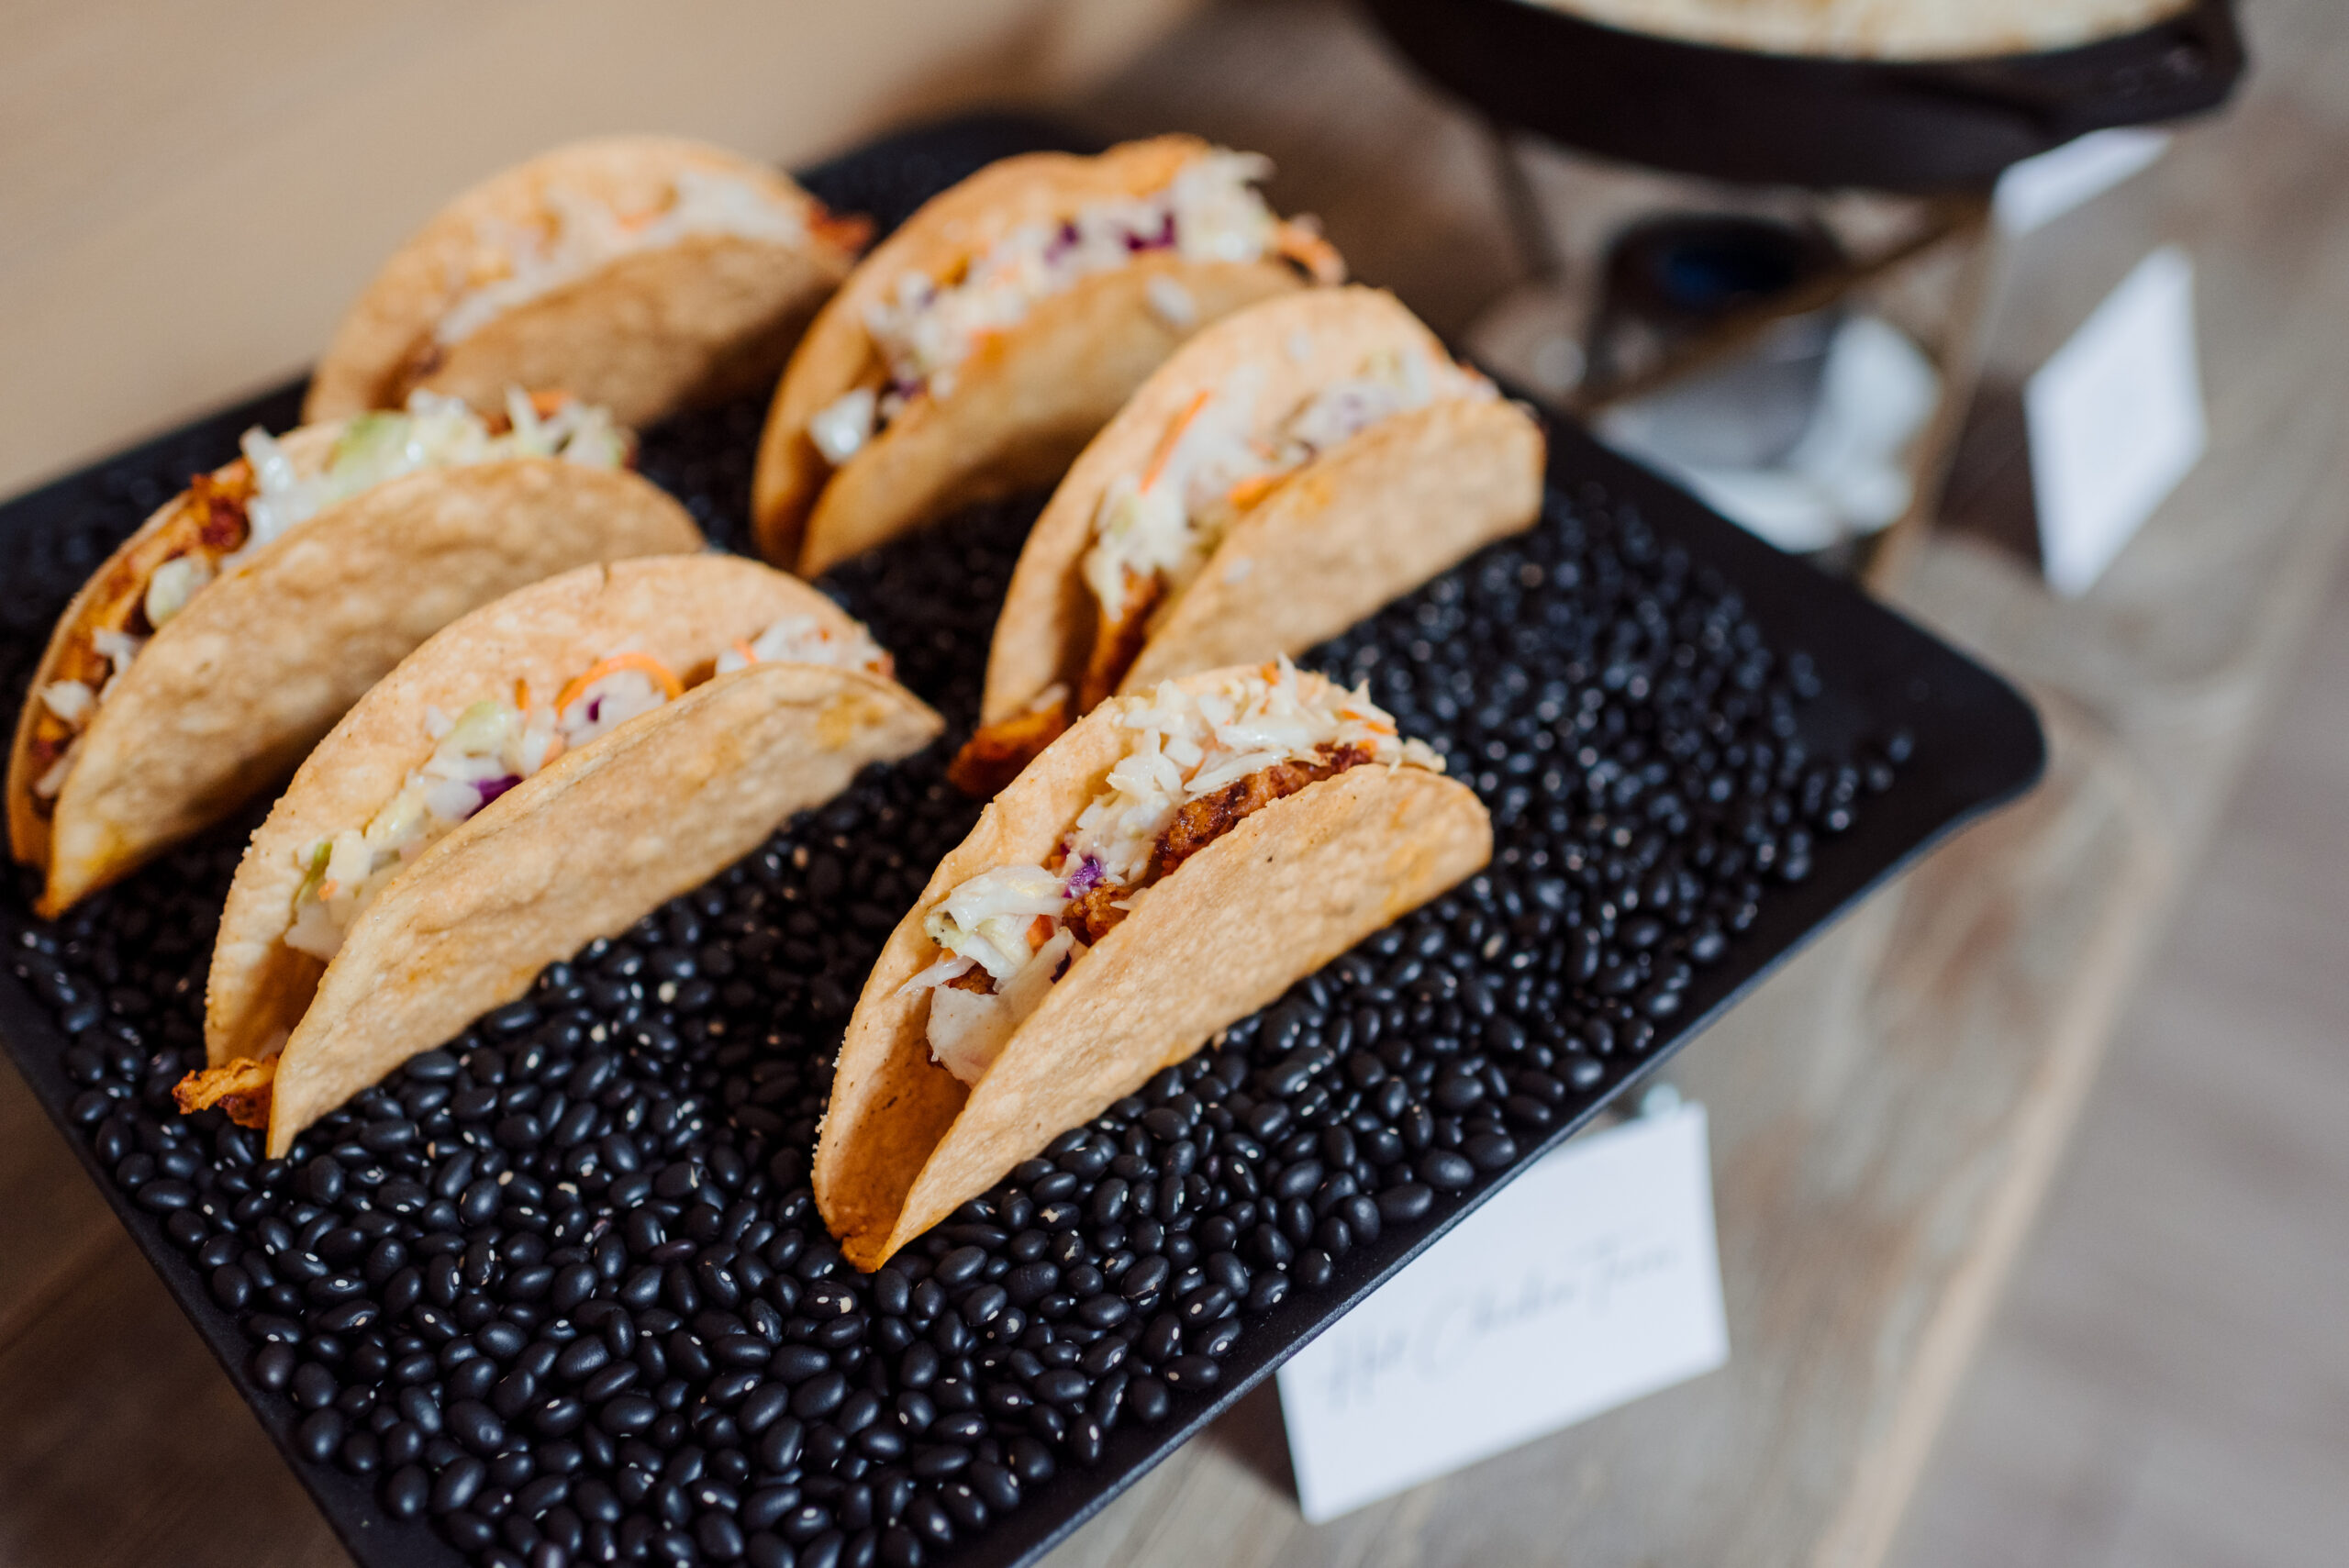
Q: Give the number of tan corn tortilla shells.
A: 6